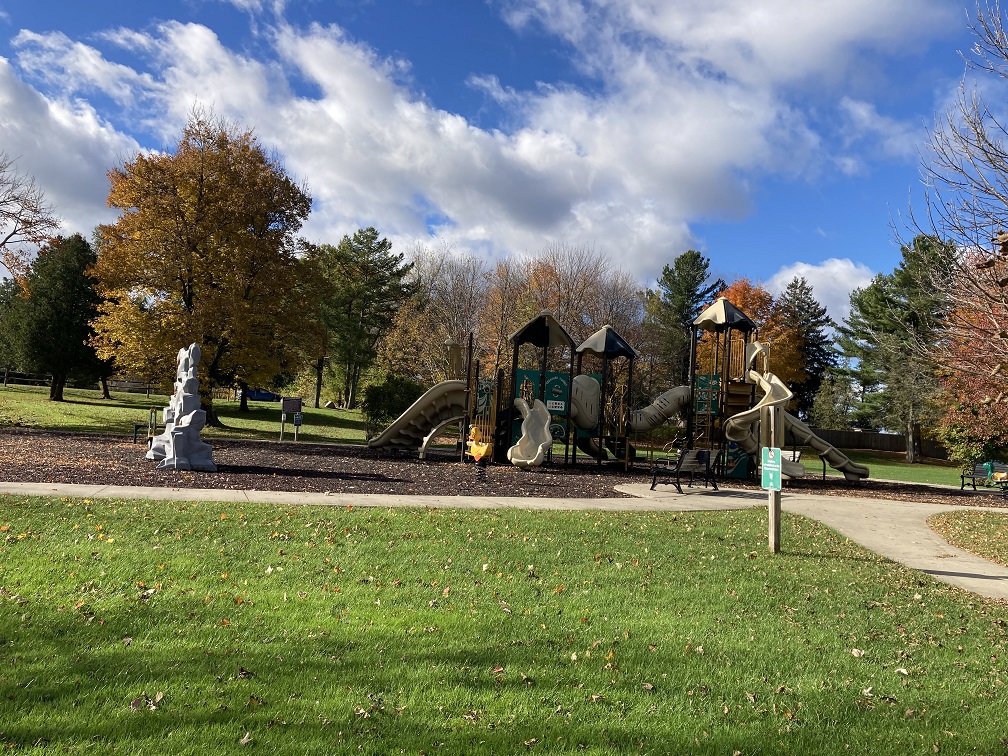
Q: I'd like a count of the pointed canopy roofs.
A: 3